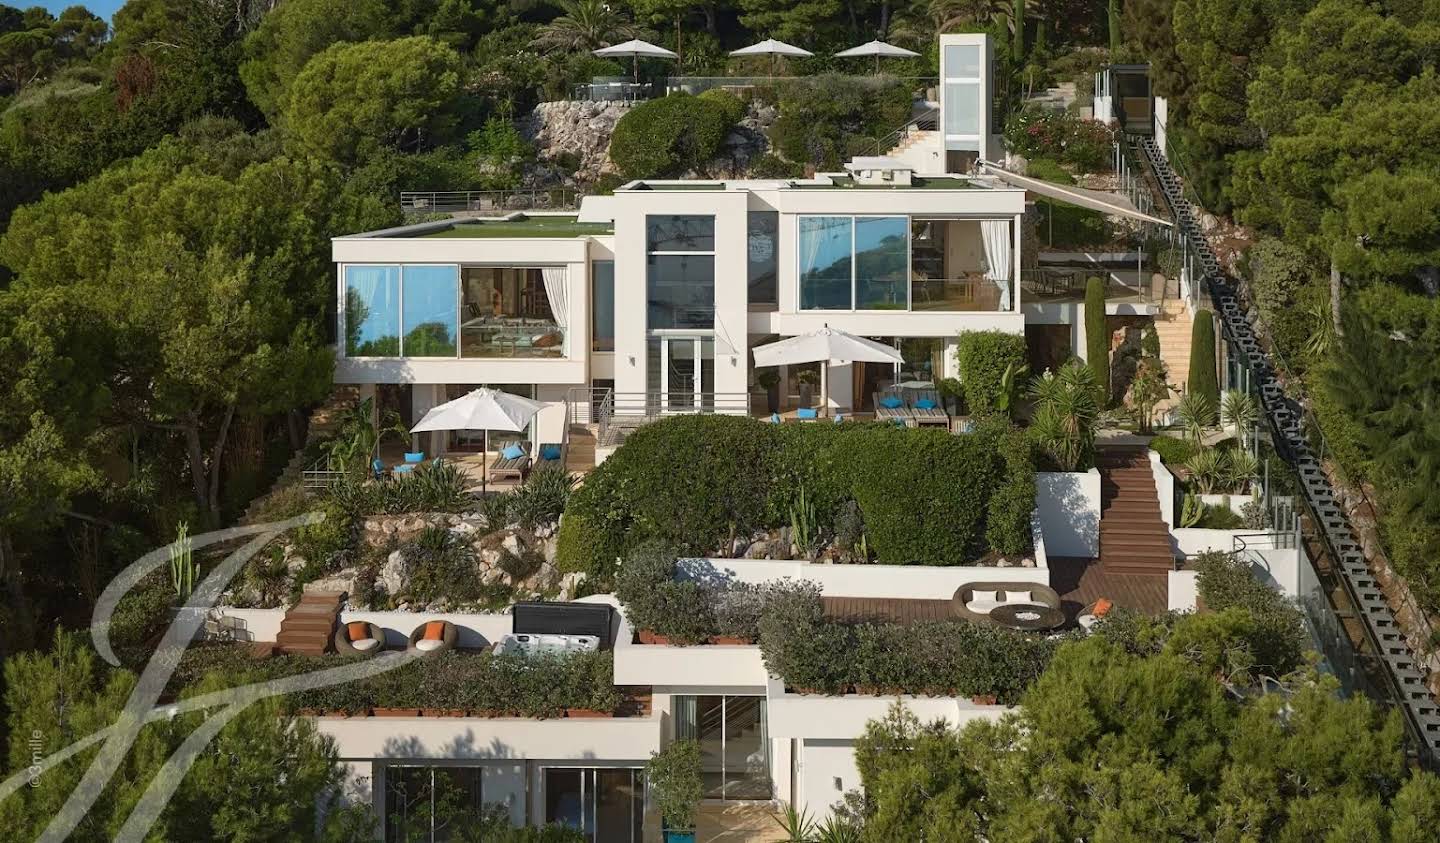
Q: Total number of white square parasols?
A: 5